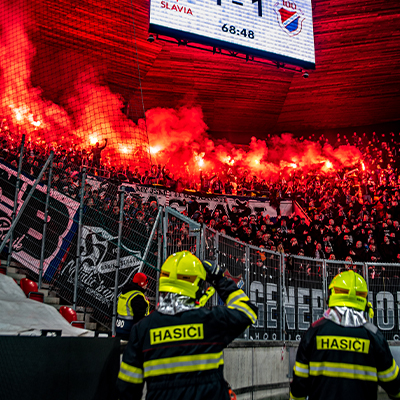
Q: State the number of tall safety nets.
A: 1